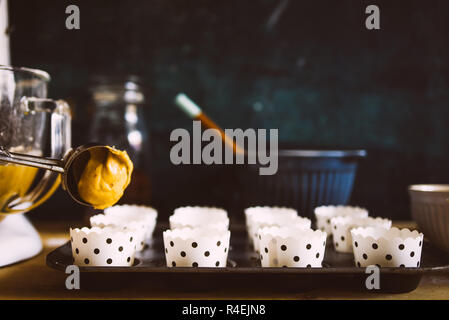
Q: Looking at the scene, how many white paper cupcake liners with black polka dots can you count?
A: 12